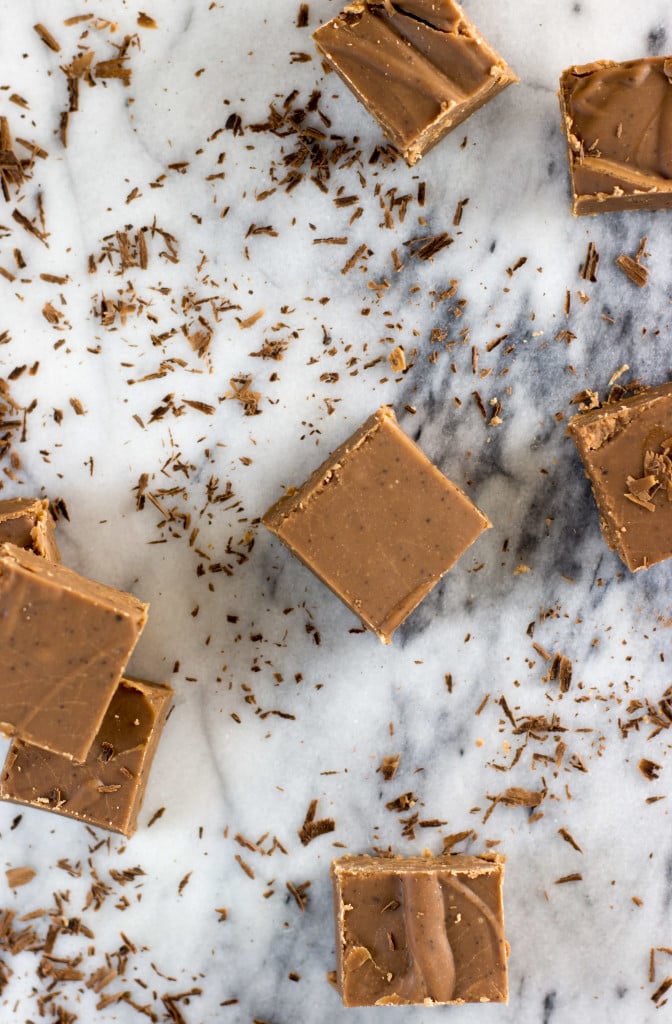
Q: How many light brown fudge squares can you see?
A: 8